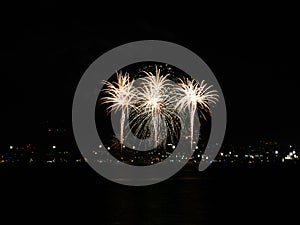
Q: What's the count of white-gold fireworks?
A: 3